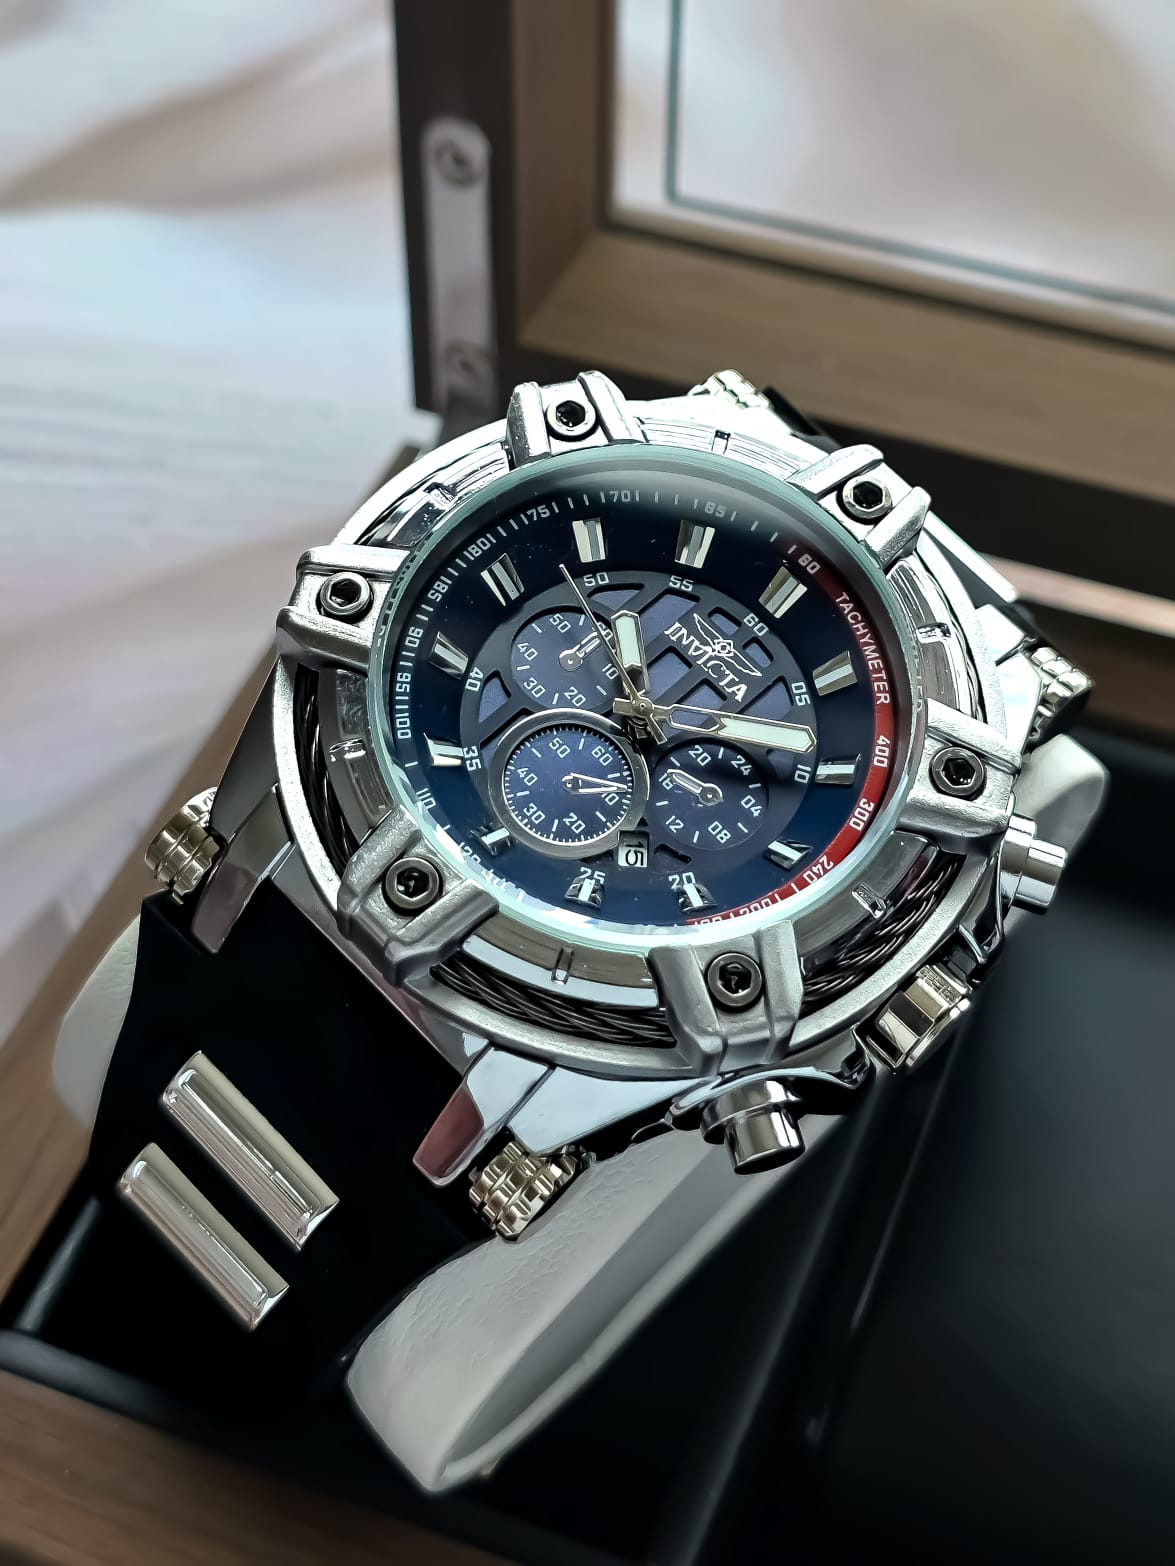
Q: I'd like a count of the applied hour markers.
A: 12